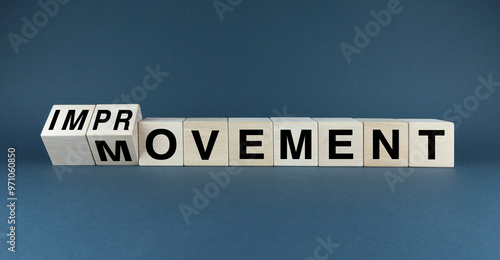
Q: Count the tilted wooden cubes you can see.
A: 2